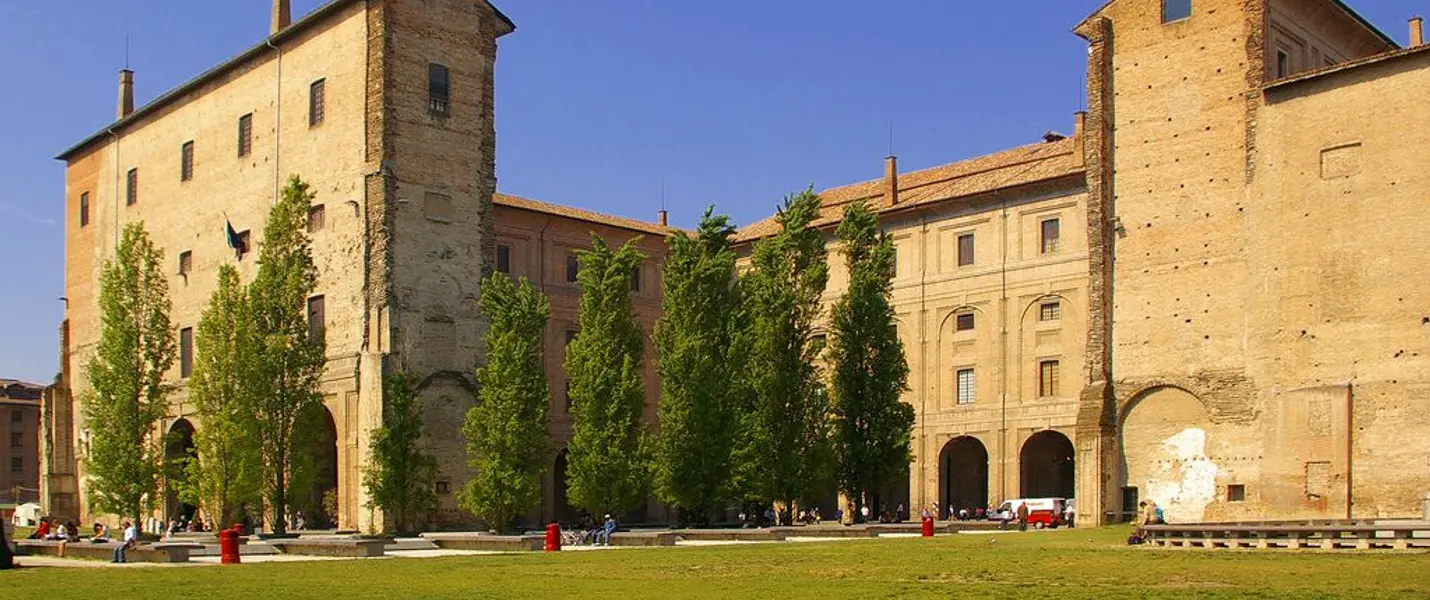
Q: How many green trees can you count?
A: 9